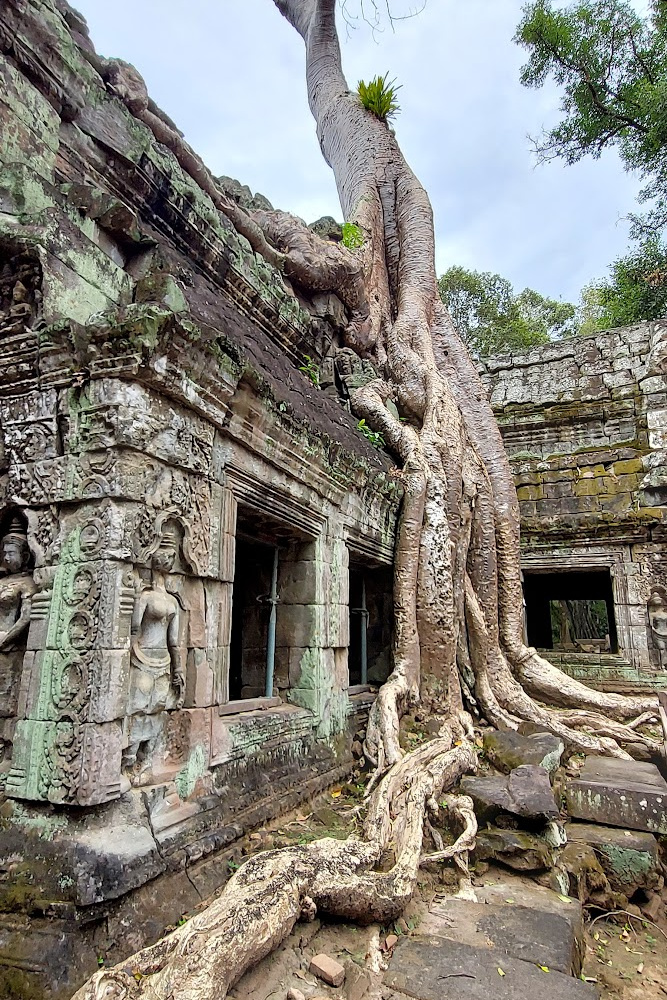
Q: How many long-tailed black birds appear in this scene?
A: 0